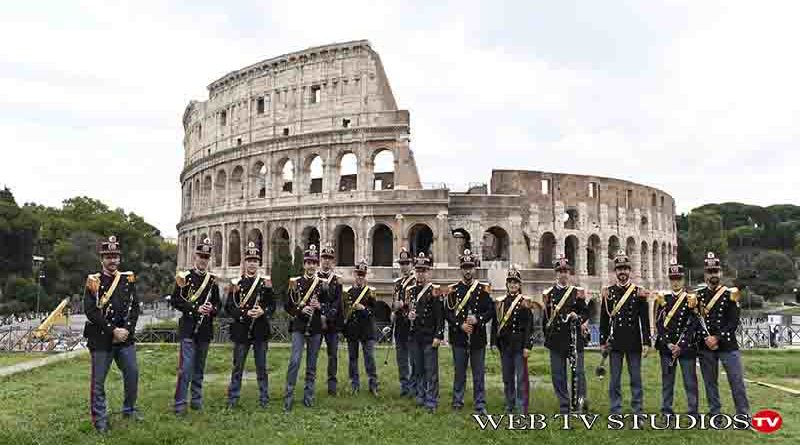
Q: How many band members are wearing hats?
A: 14